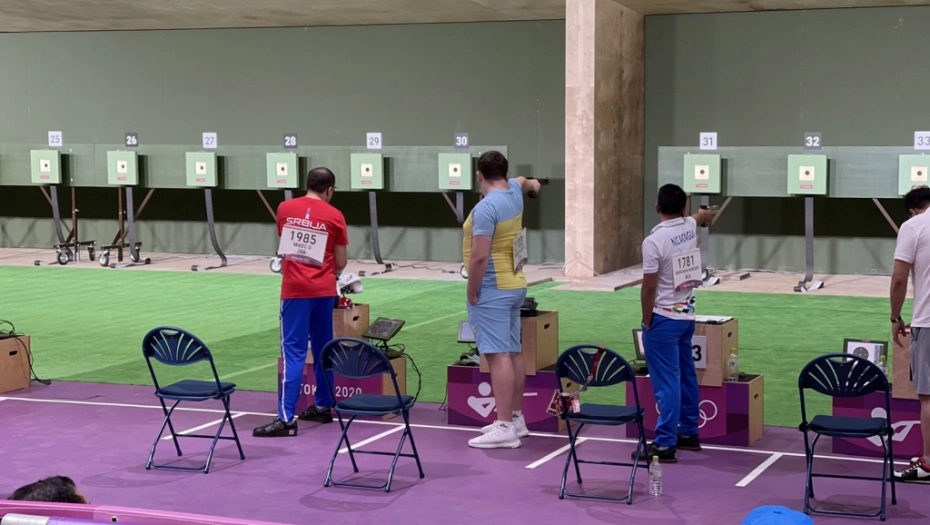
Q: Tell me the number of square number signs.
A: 9